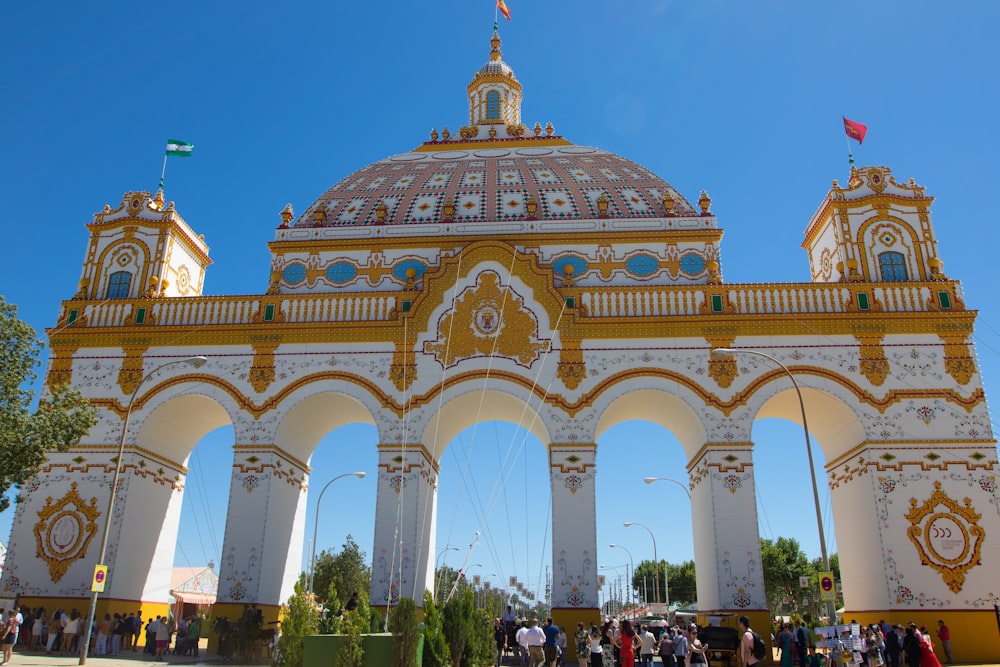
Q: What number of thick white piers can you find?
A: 6